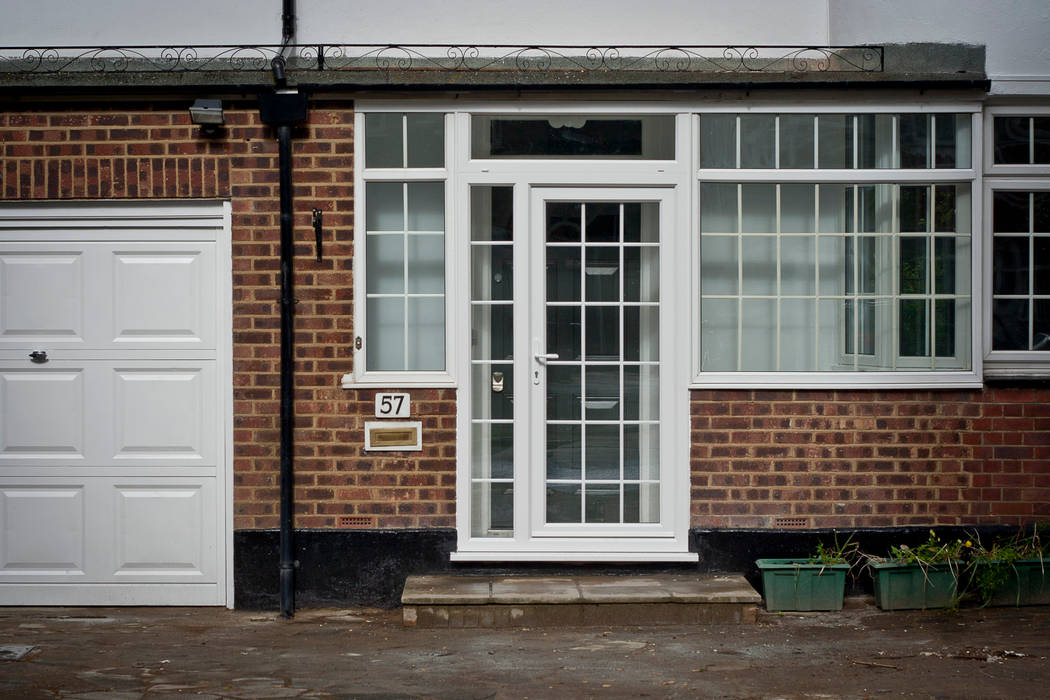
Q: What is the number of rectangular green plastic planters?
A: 3